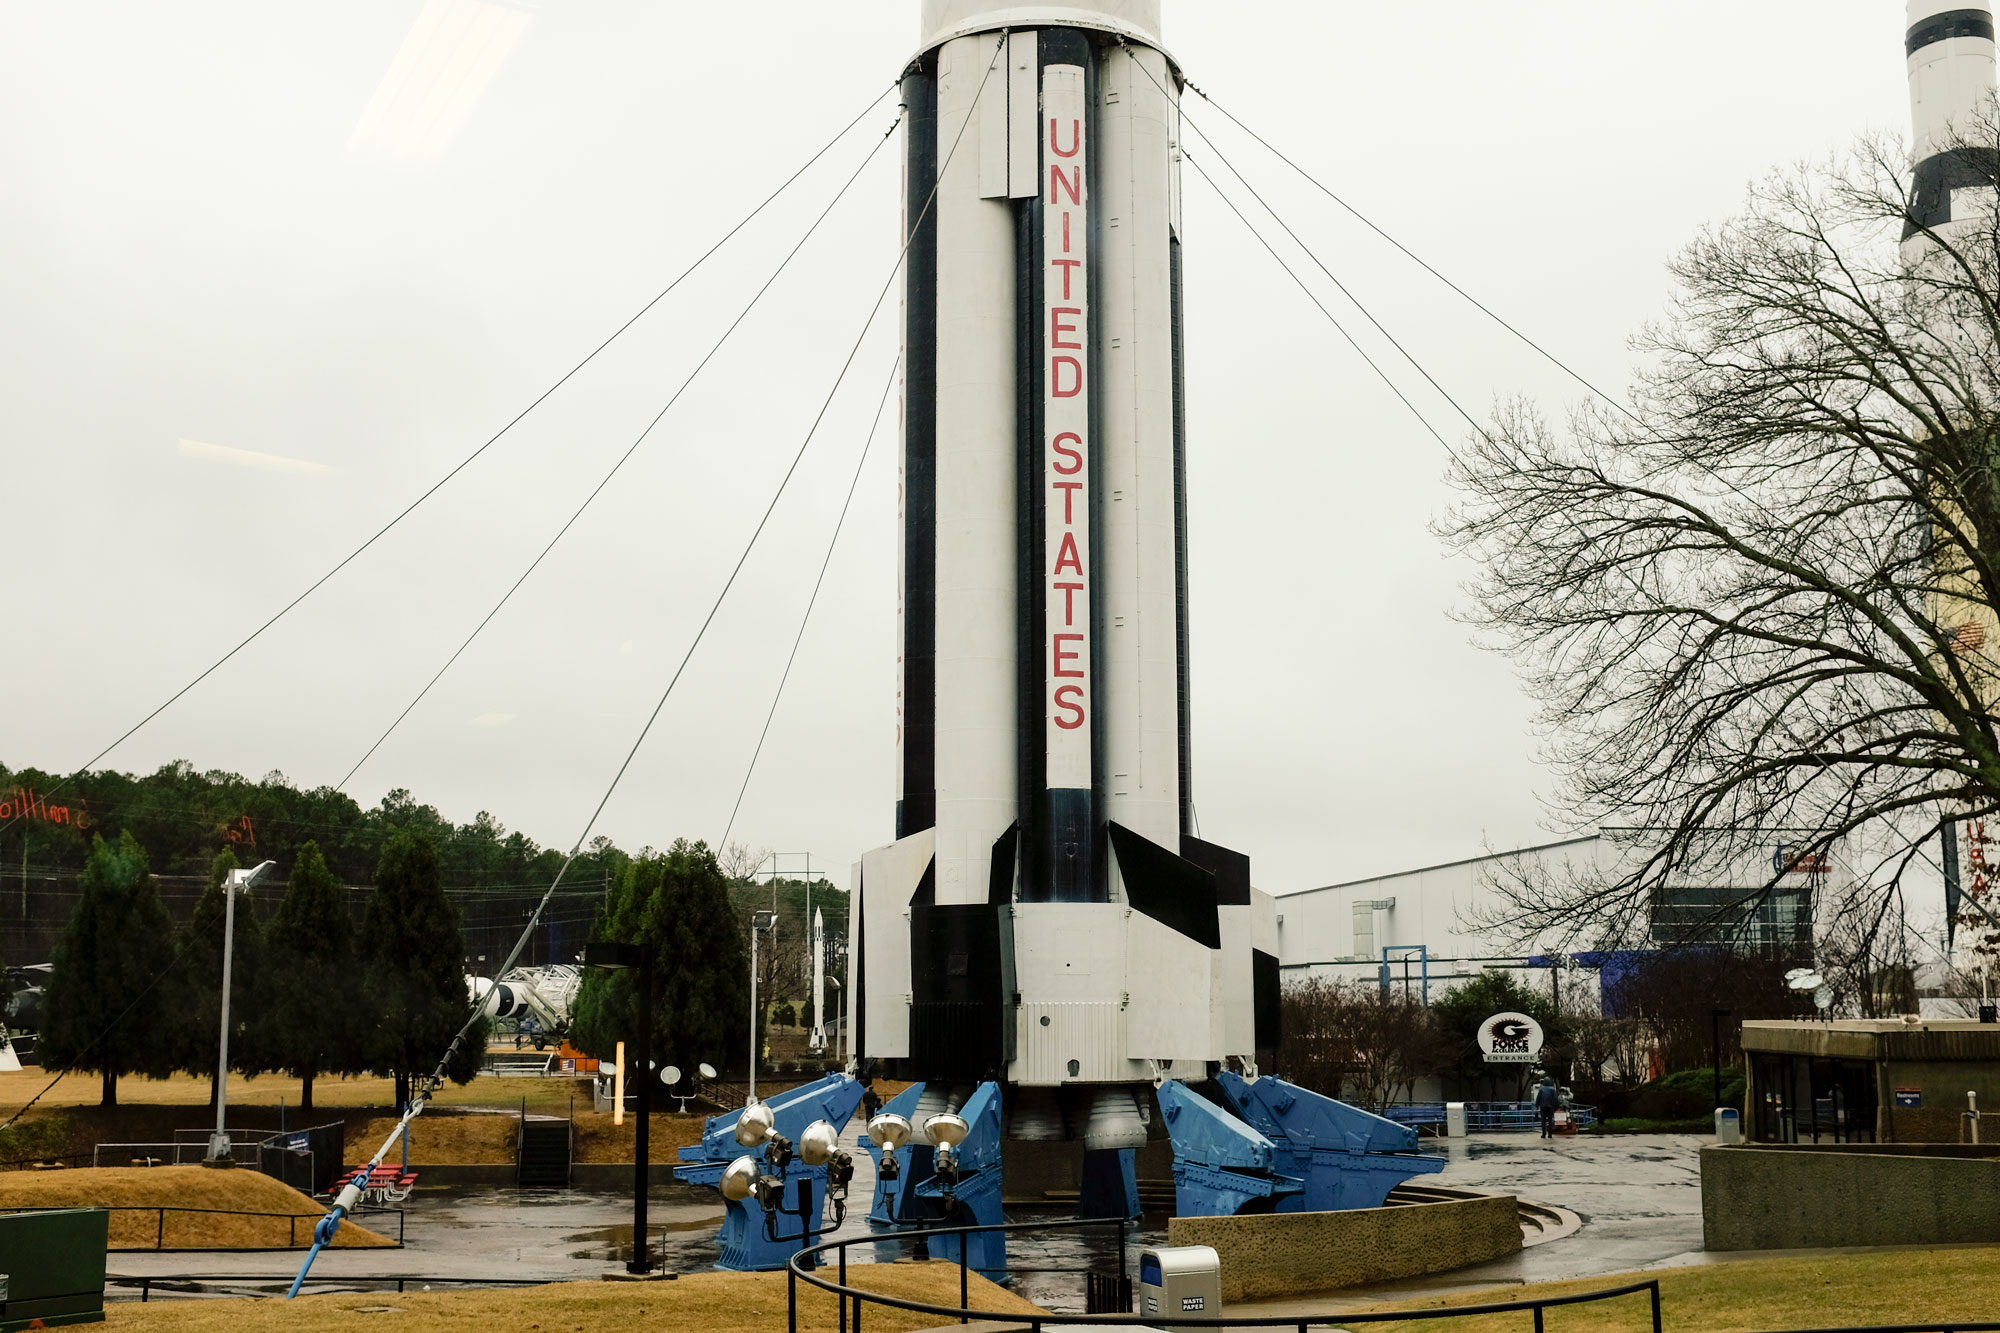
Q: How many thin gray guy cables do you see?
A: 7